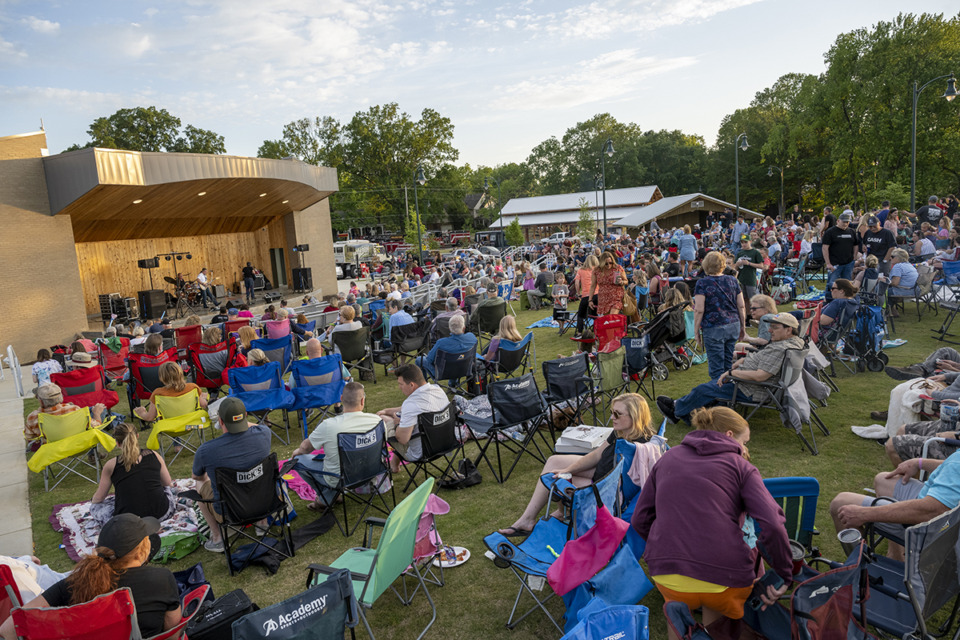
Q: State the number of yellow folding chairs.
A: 2